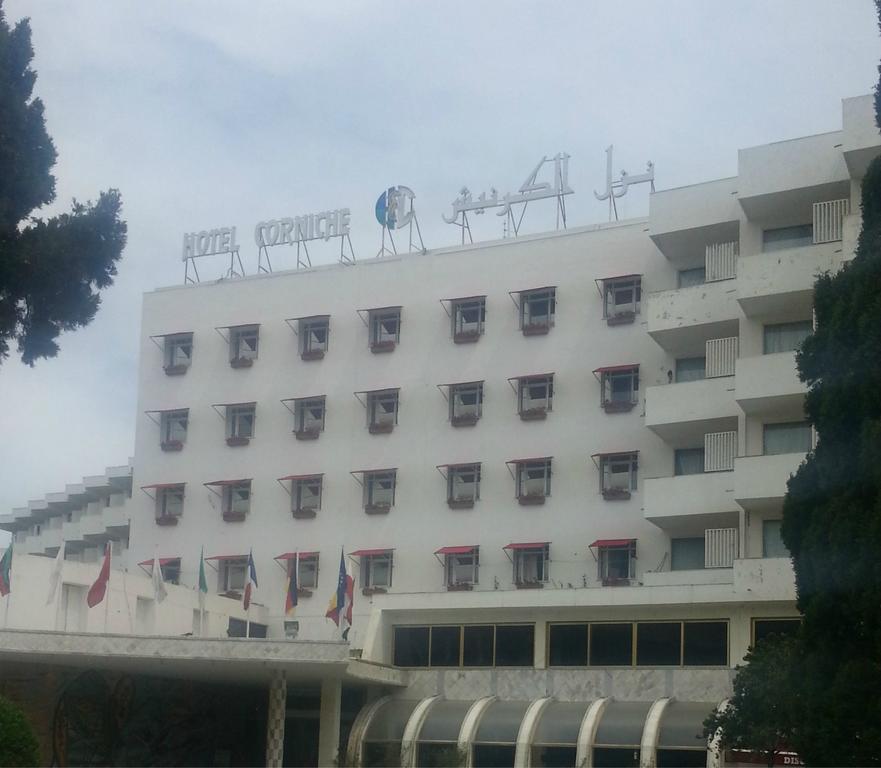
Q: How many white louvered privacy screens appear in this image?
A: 5